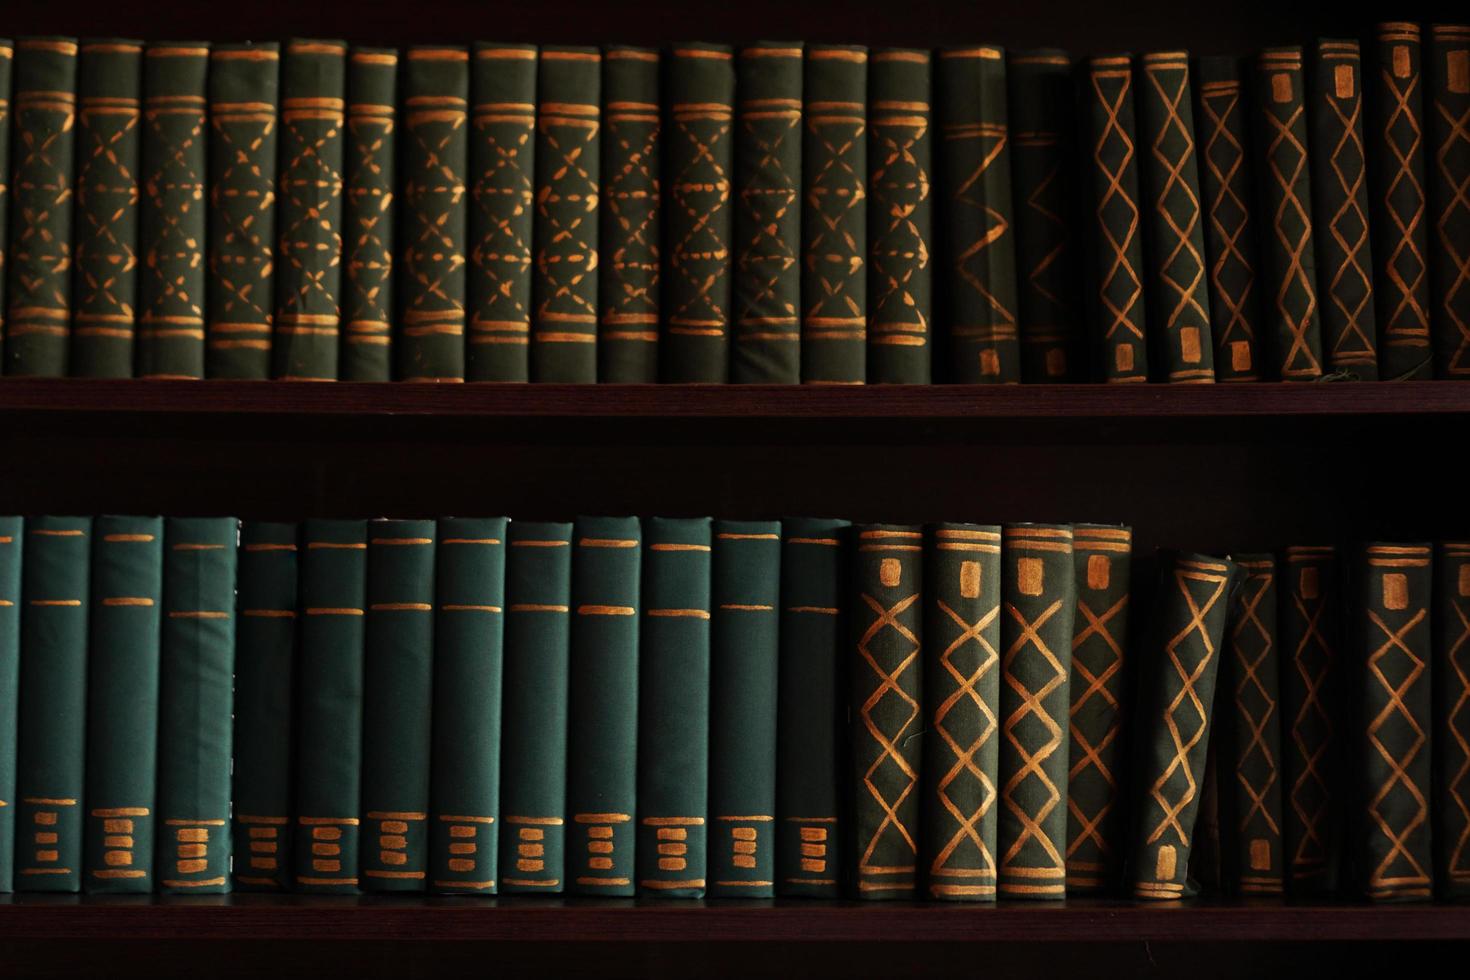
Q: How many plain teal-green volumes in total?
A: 13